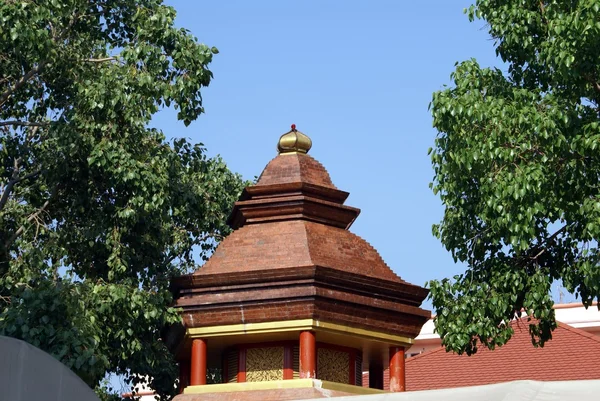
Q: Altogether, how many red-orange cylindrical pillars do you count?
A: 3